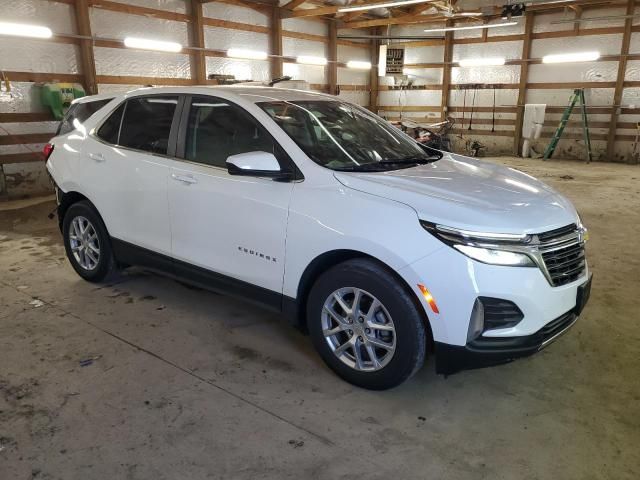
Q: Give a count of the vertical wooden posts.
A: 8